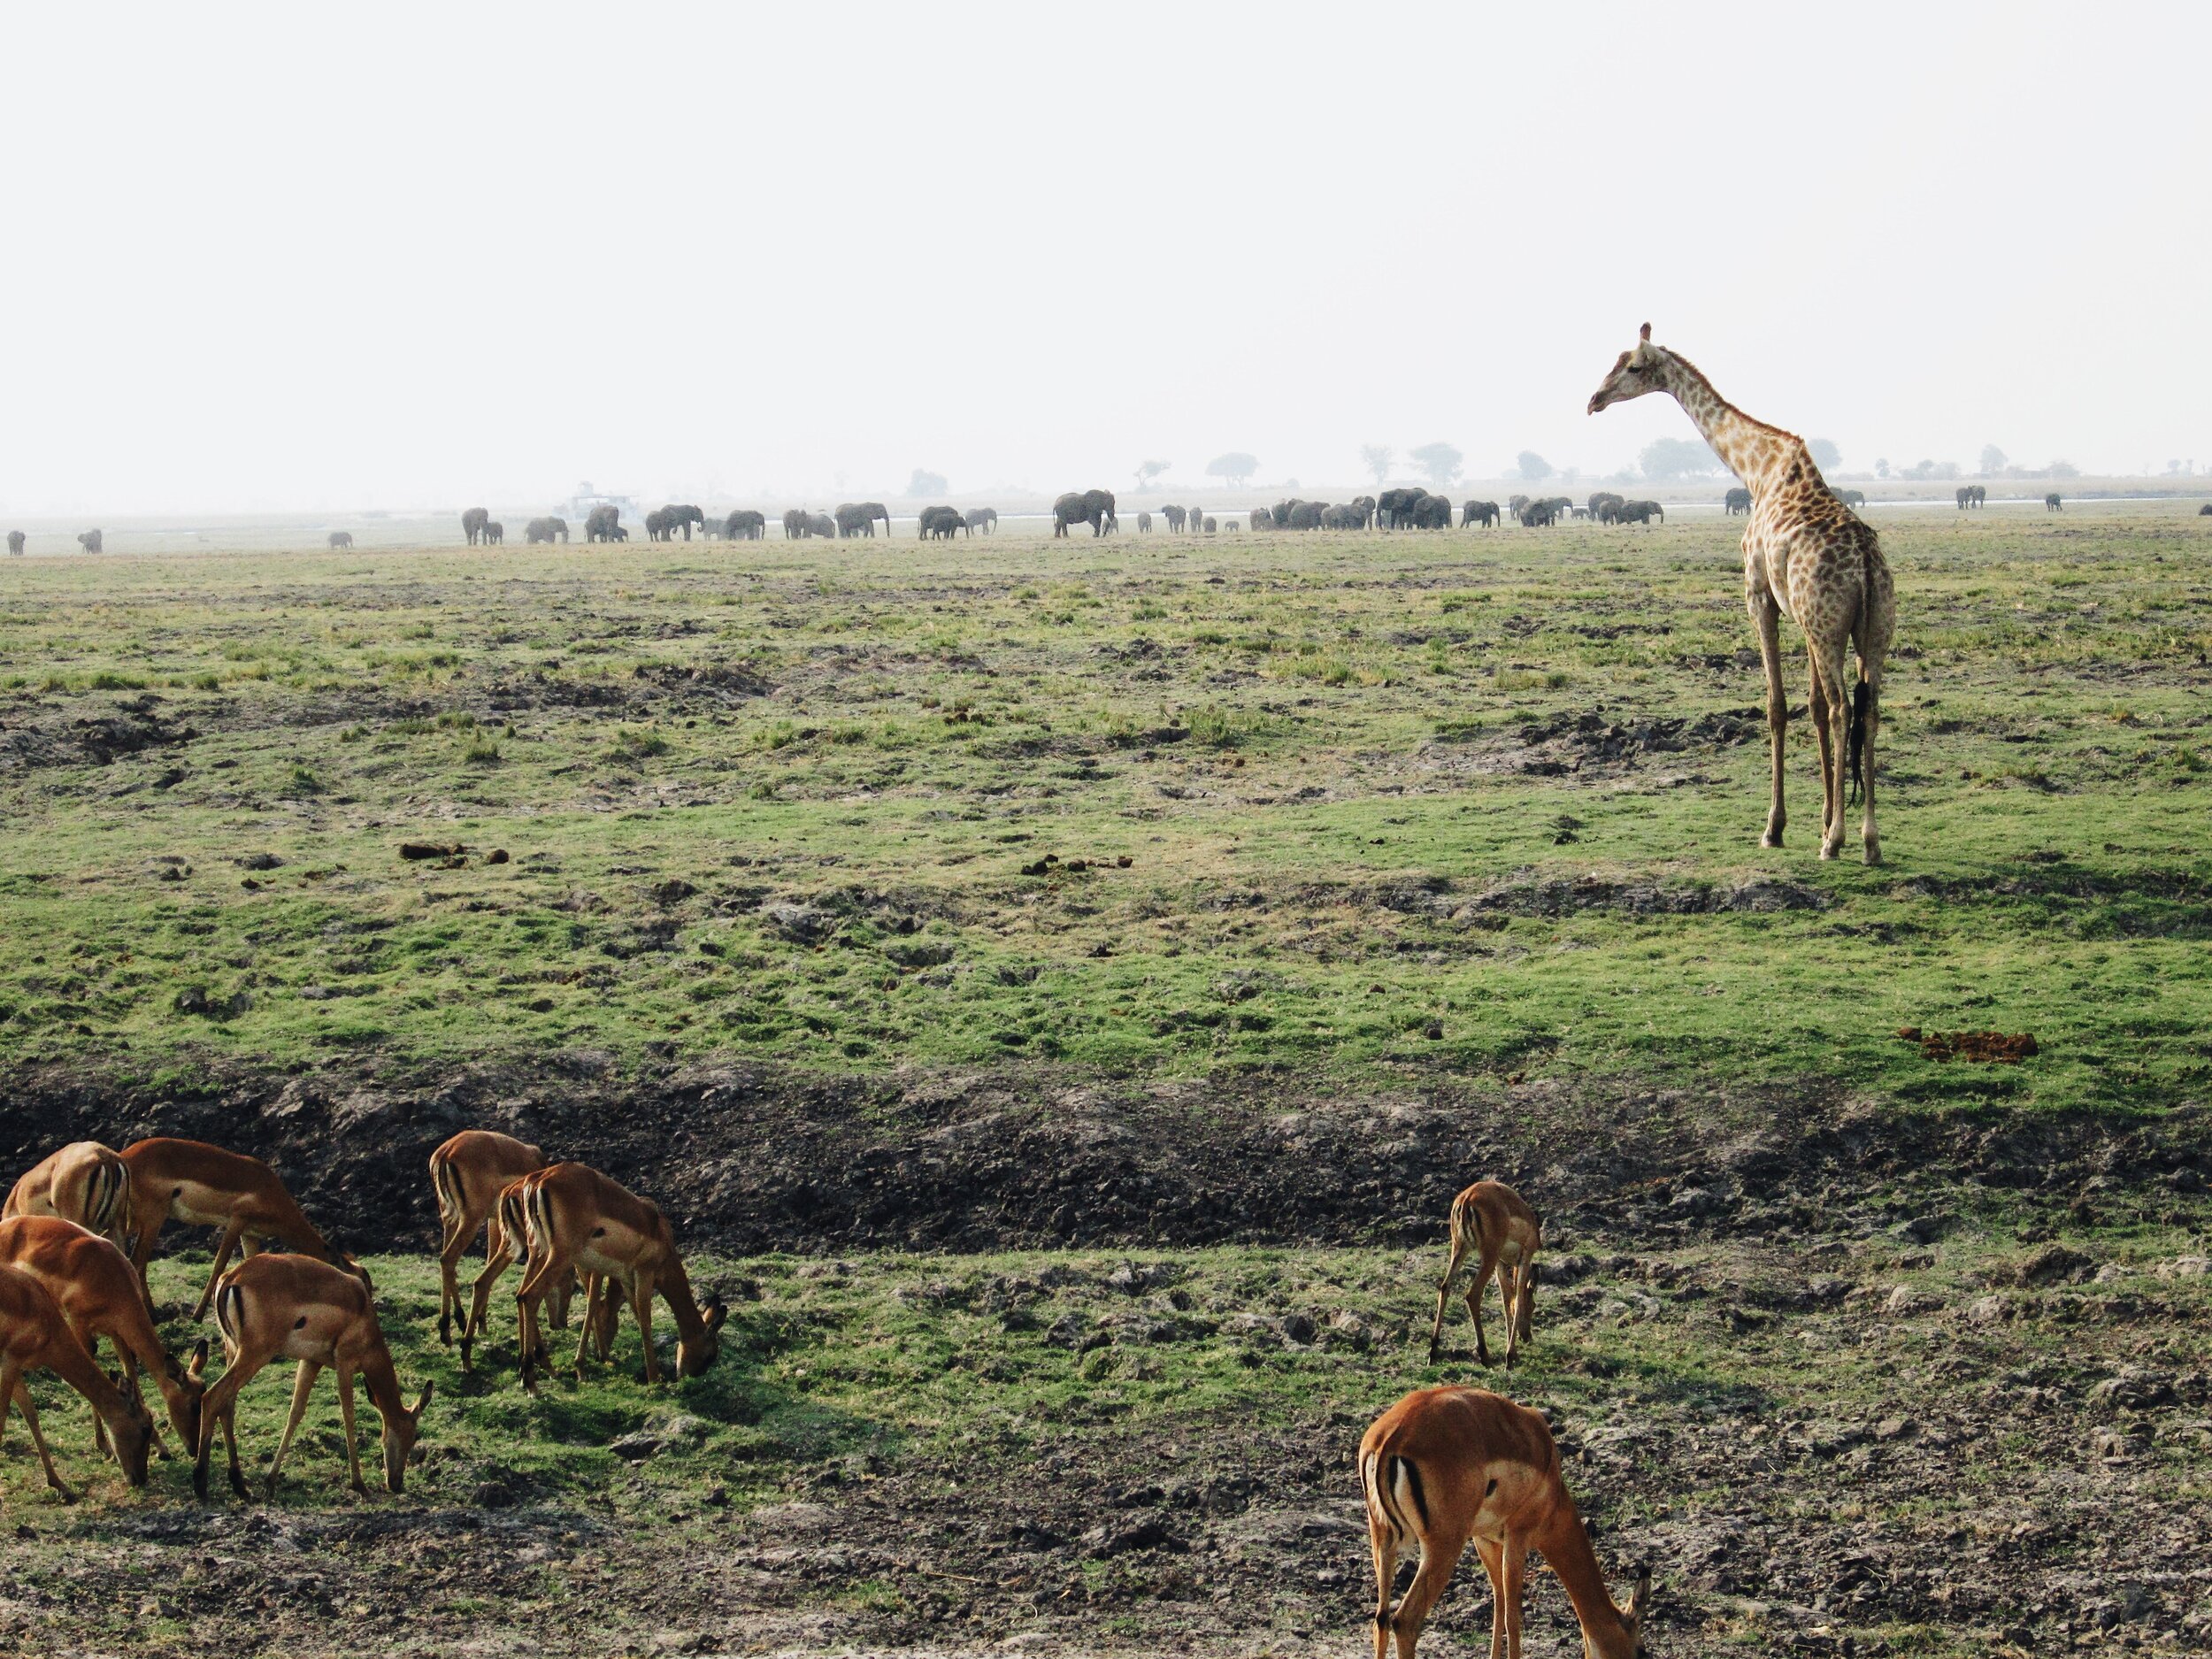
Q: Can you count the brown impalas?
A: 10